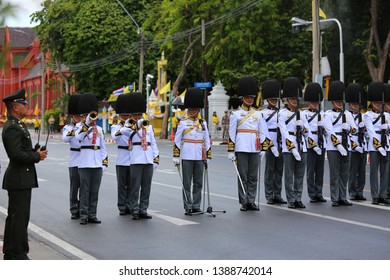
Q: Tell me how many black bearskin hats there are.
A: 13